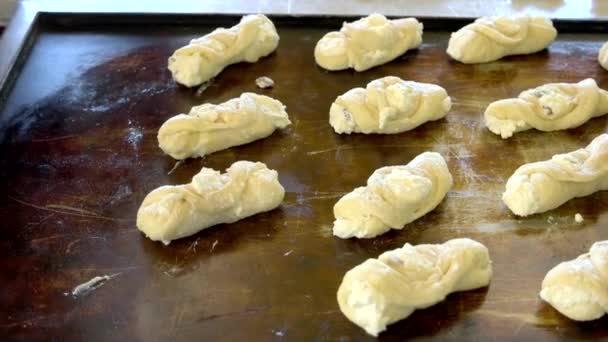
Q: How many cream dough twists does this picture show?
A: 12